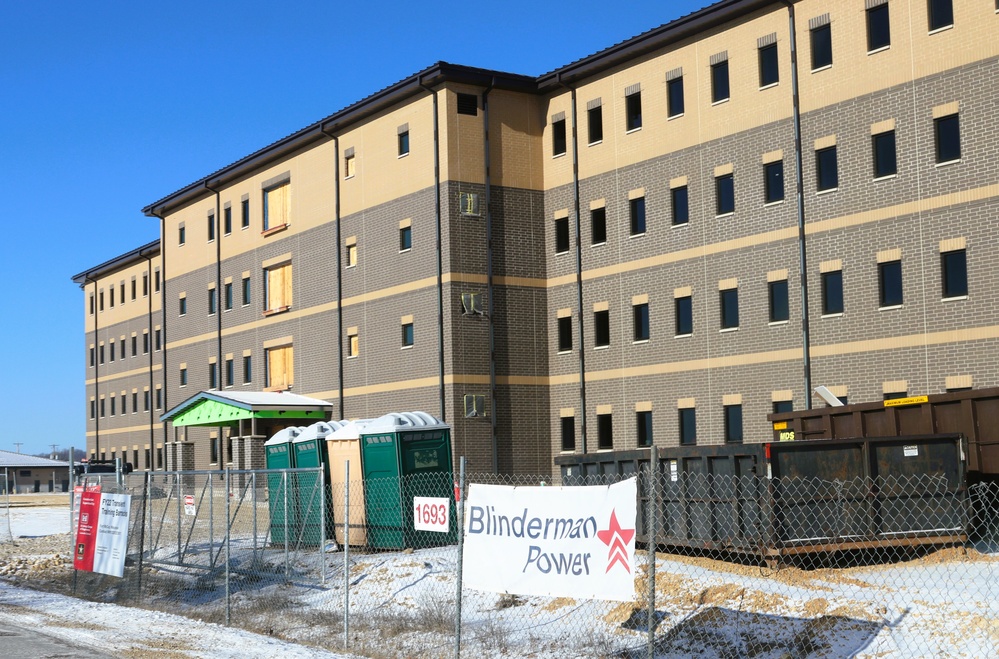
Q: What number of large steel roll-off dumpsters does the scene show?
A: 2